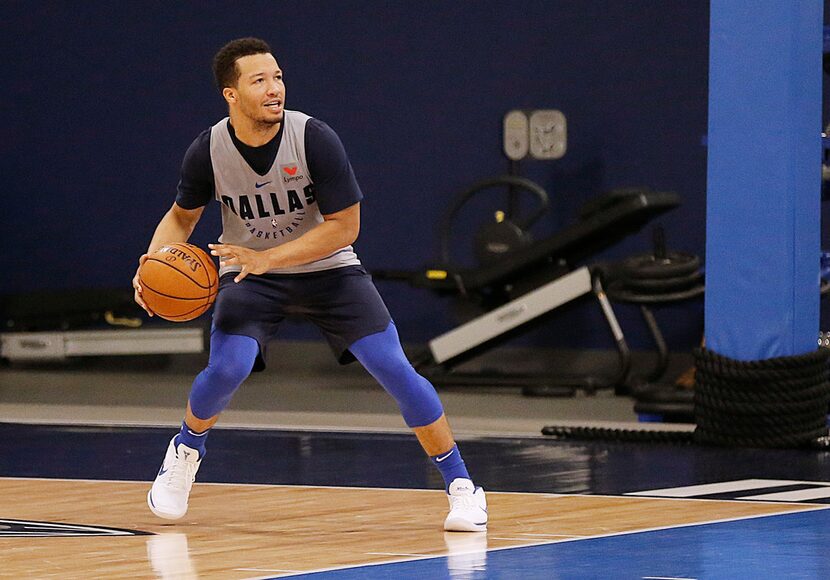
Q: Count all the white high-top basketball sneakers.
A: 2